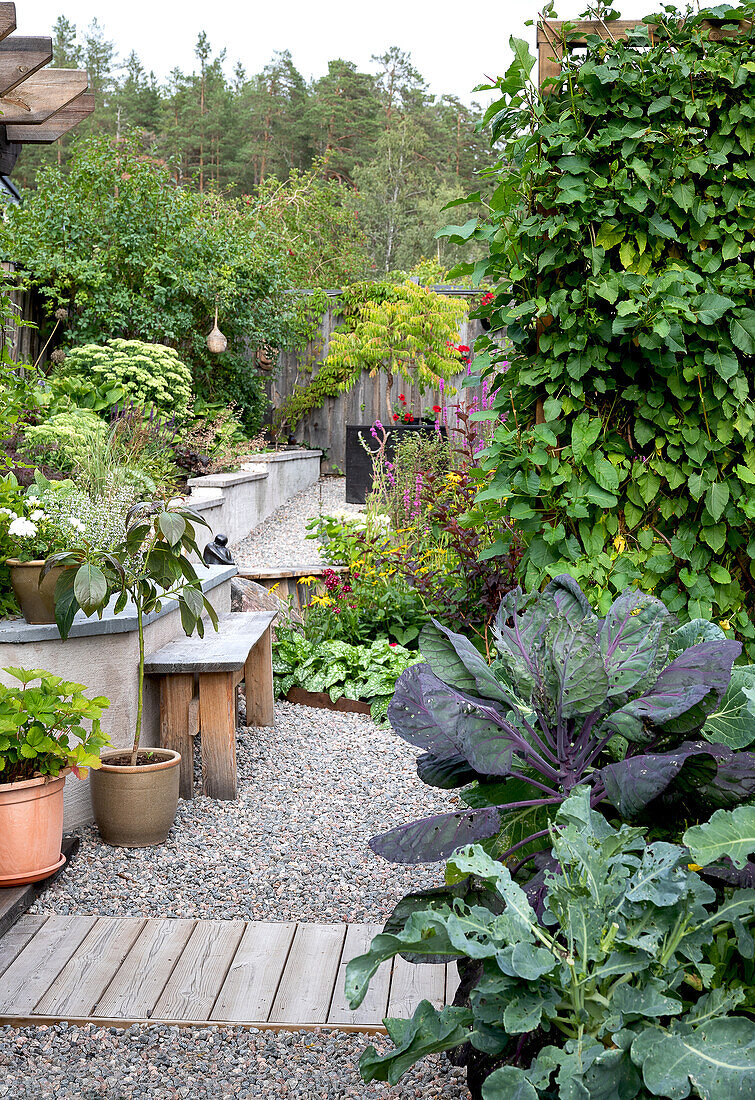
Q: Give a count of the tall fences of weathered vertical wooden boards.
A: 1